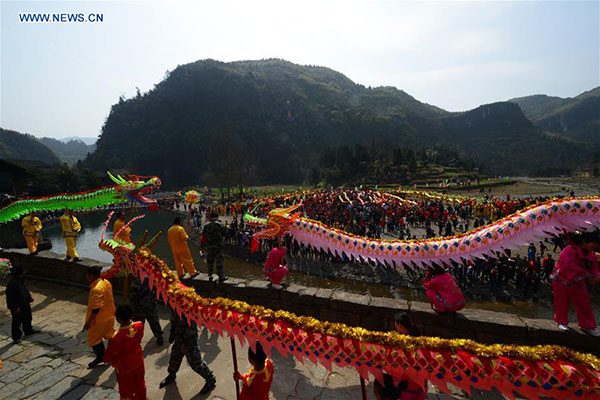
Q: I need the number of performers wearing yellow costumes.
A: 5